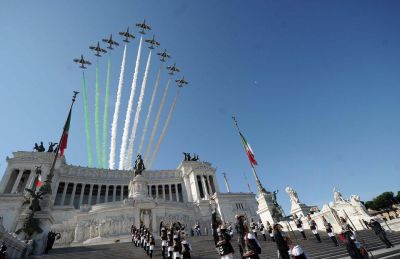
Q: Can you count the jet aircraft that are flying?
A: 9